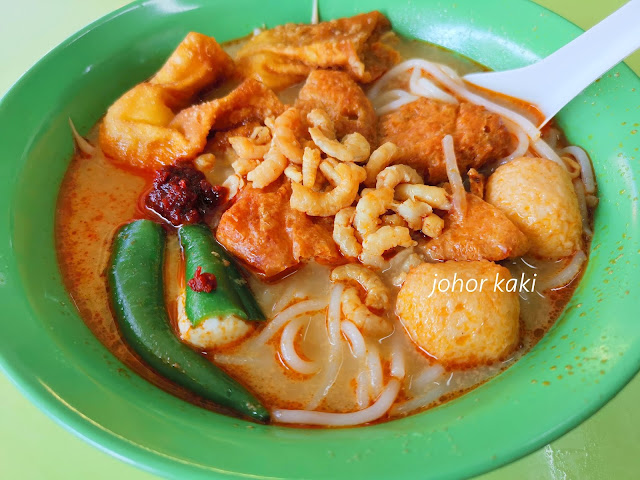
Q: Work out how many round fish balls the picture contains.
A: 2